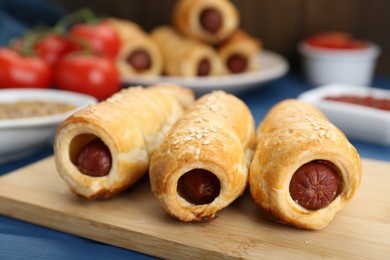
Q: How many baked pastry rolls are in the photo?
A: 7